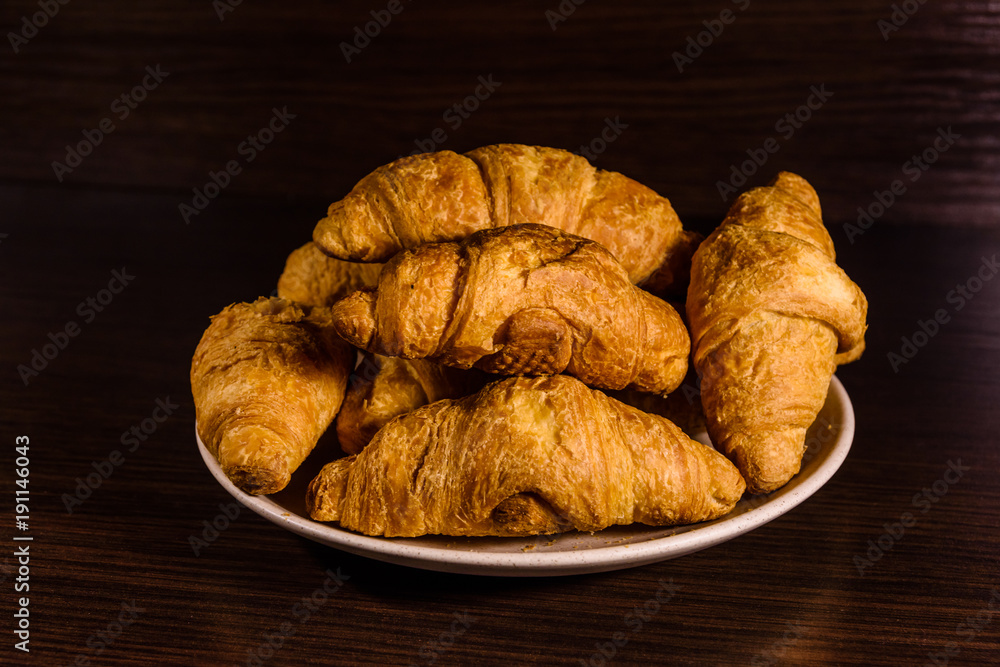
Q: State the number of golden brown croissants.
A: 7